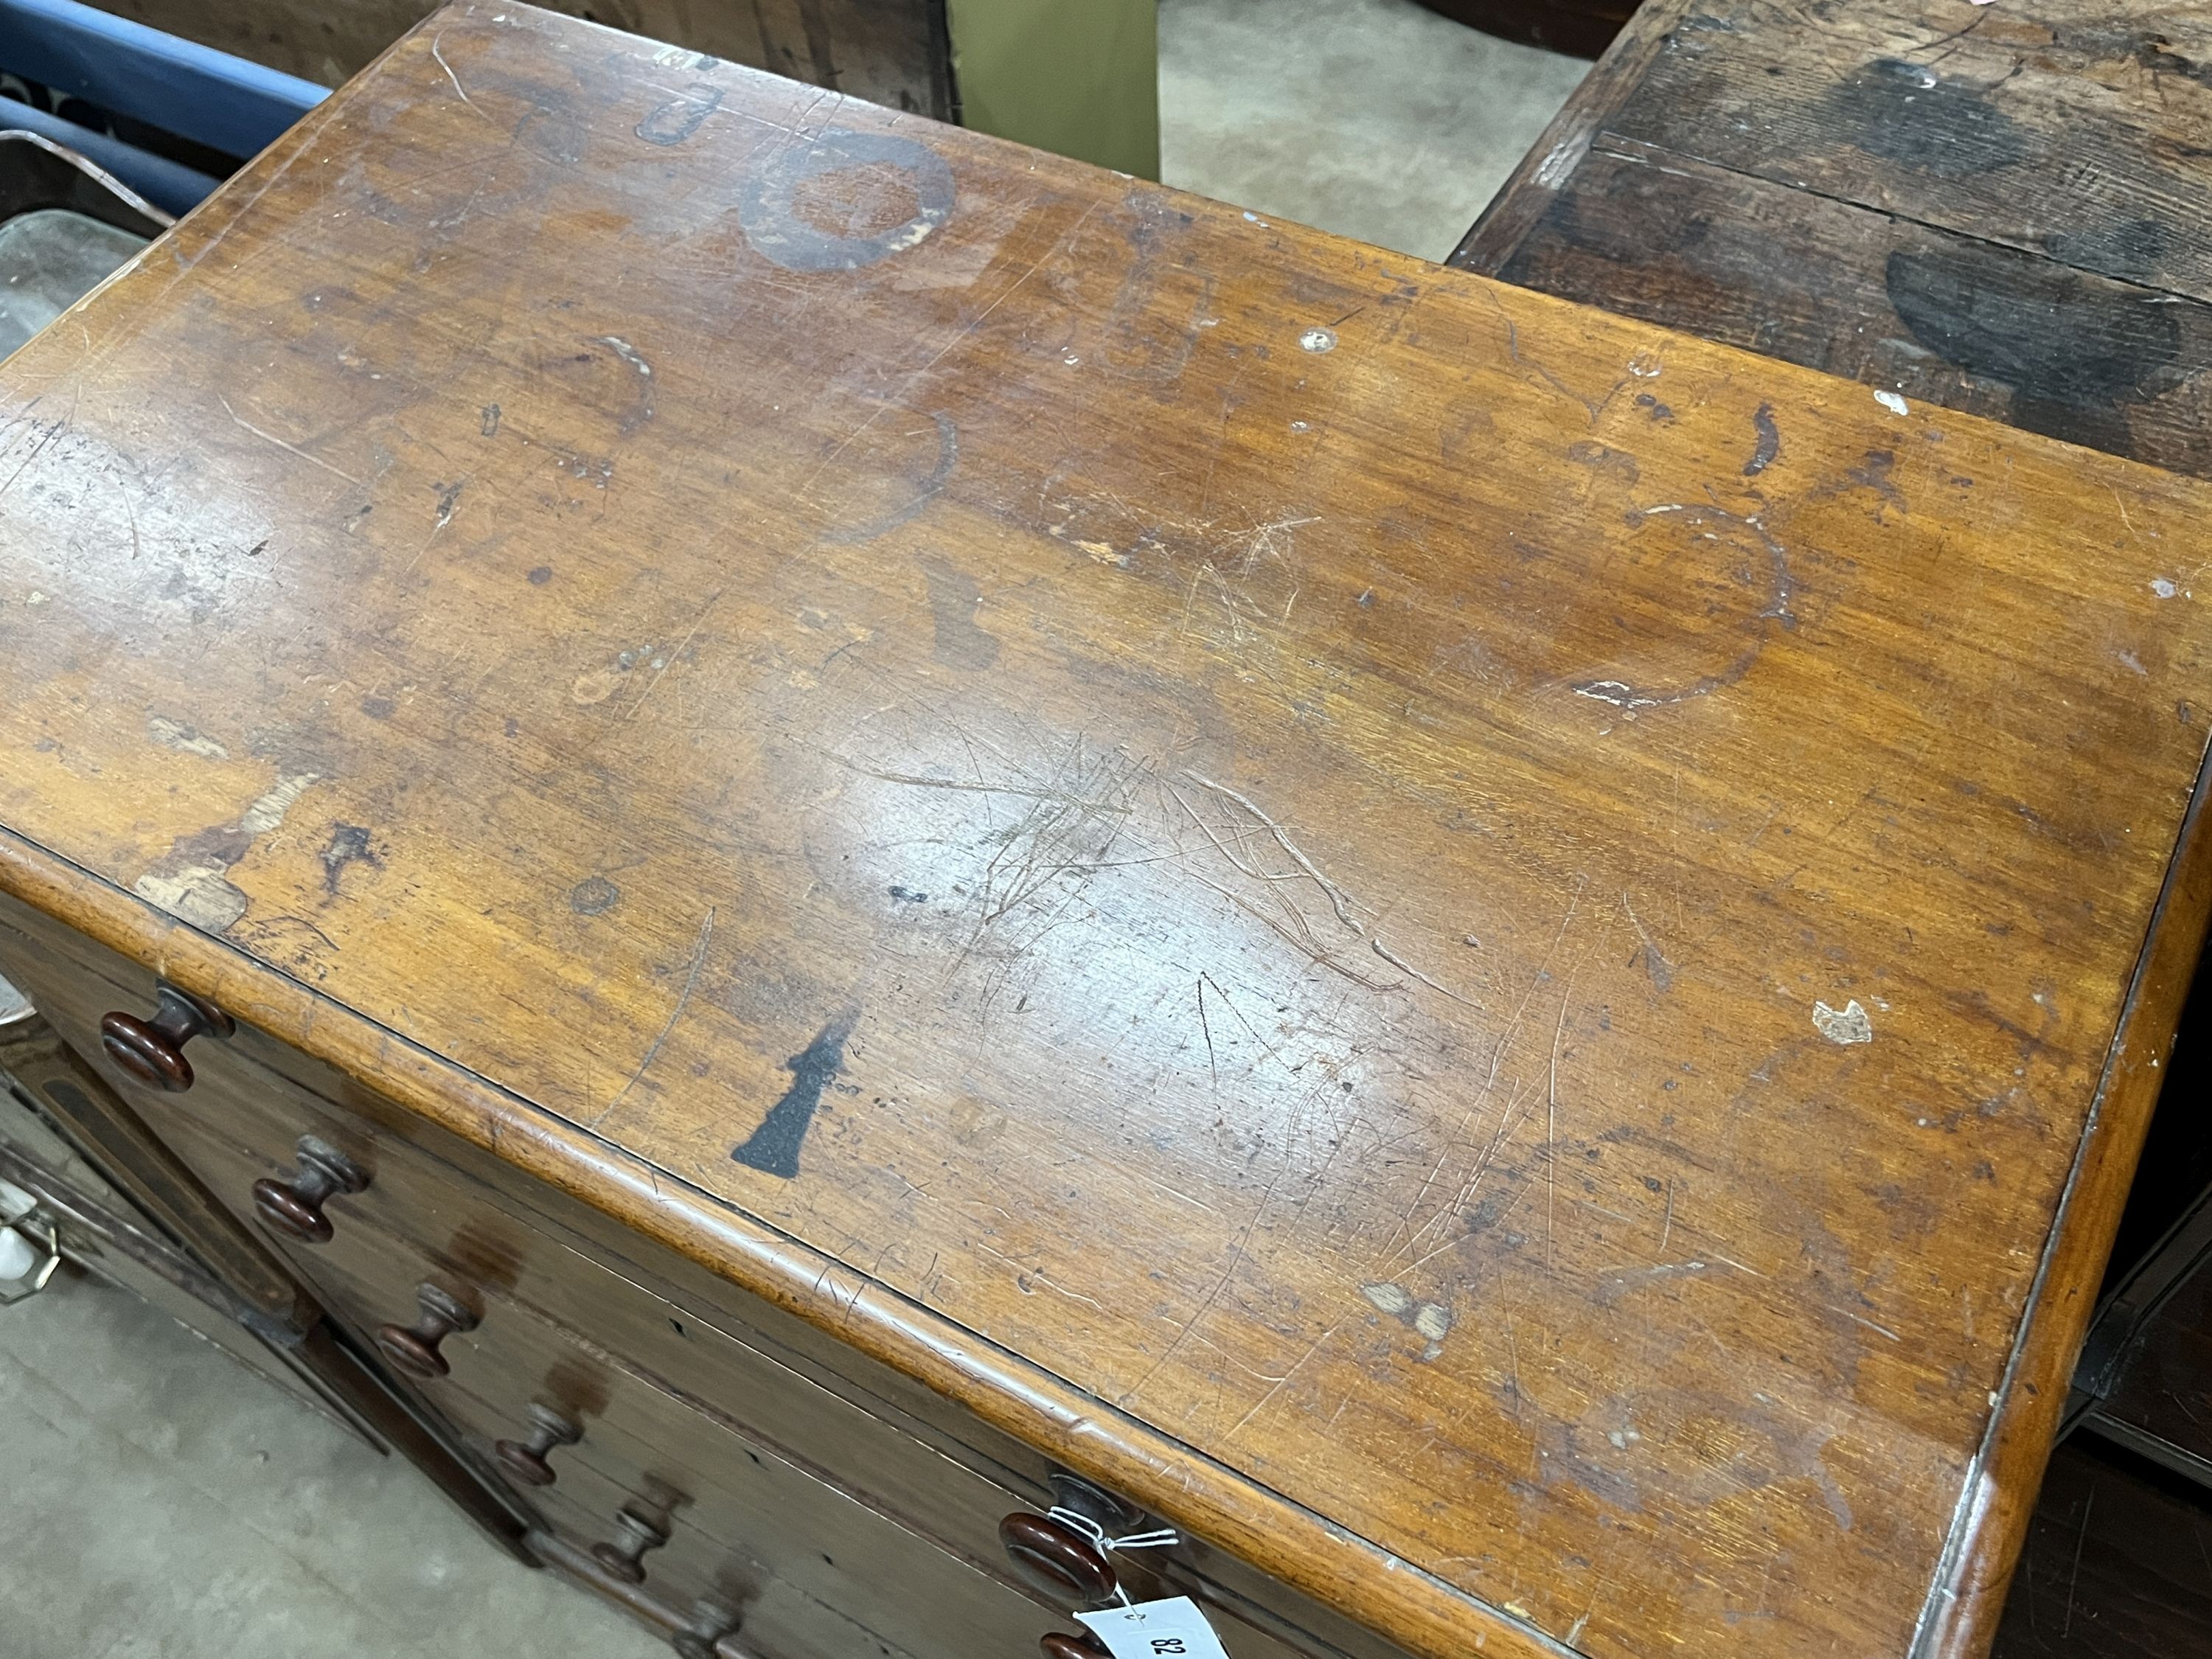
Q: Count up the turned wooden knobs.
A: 8